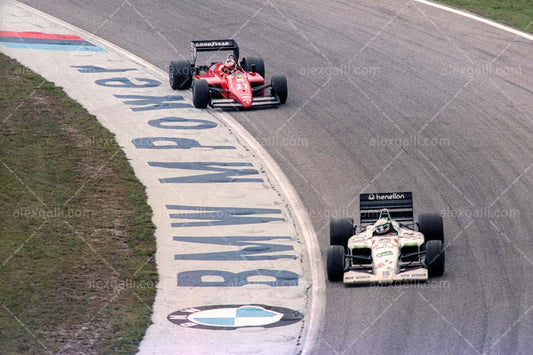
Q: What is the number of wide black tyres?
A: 8